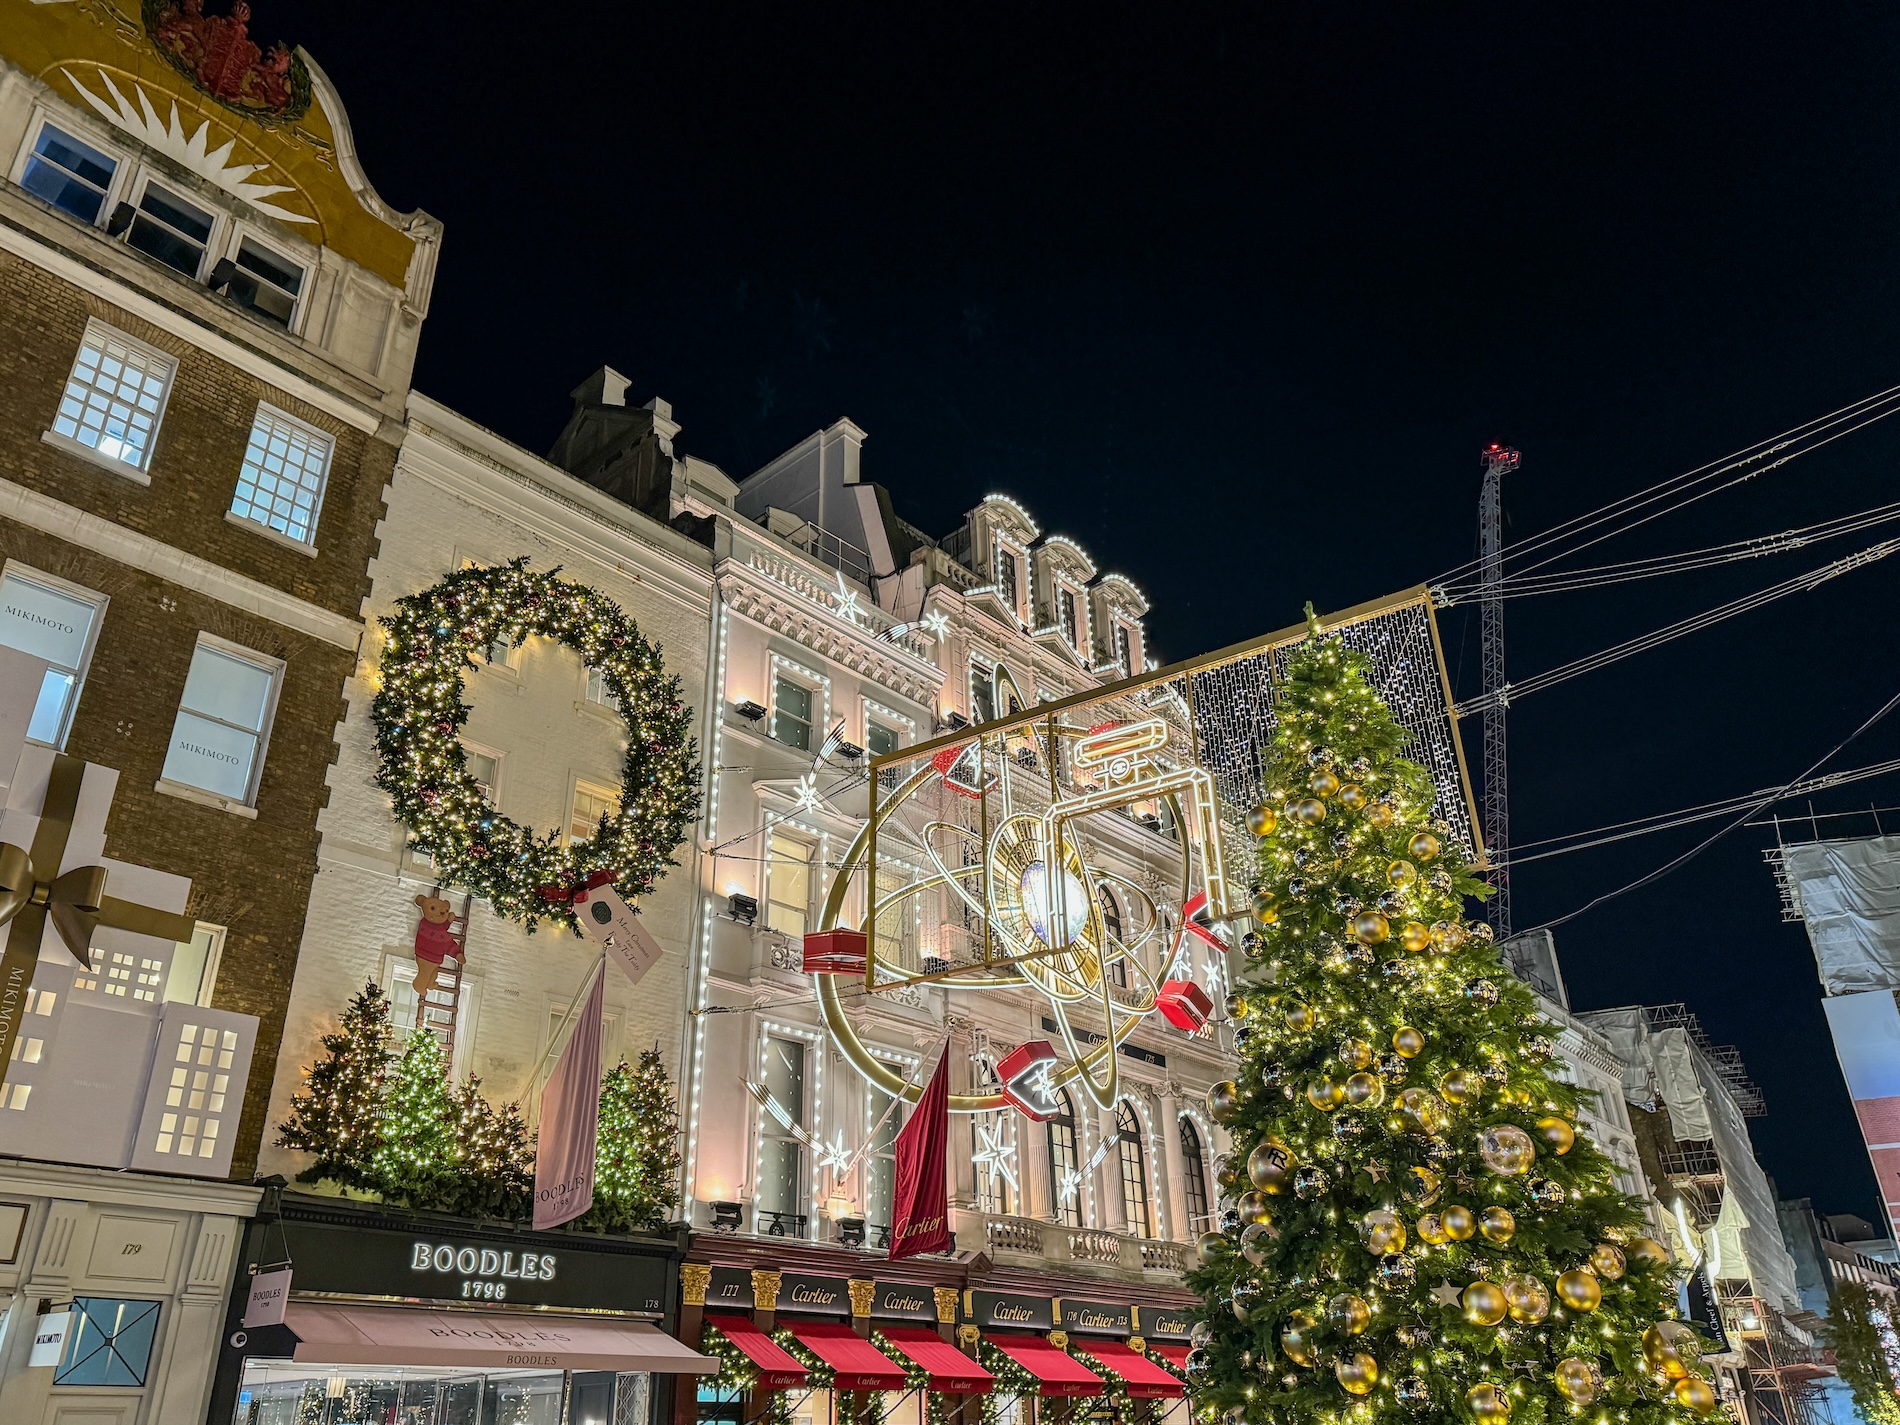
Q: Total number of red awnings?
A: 6